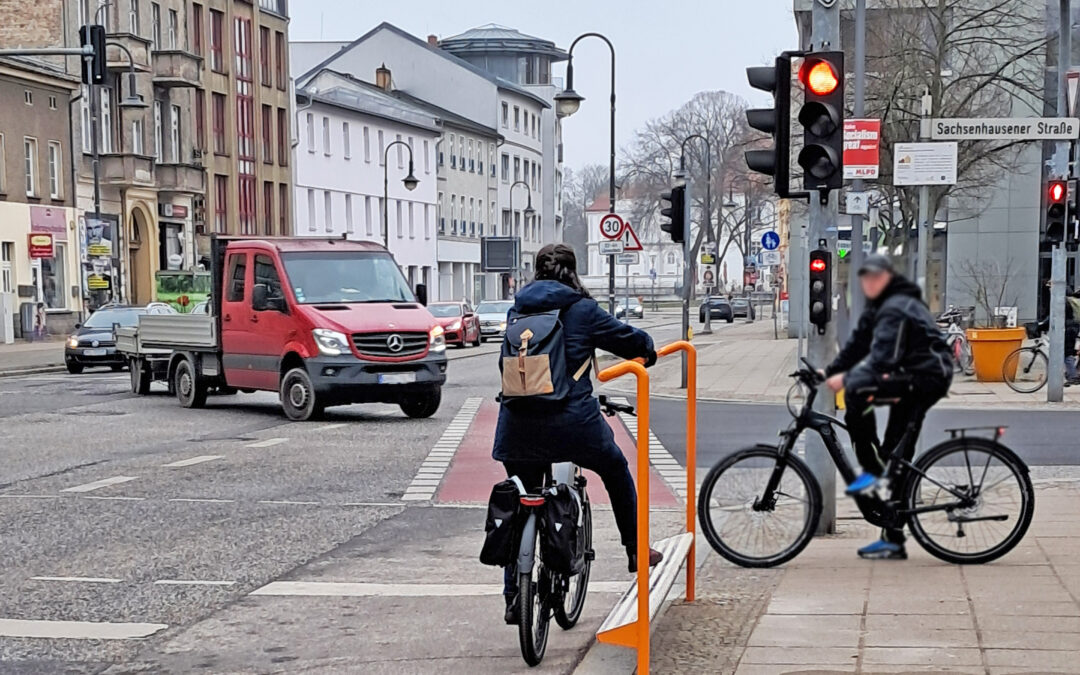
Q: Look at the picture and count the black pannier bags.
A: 2